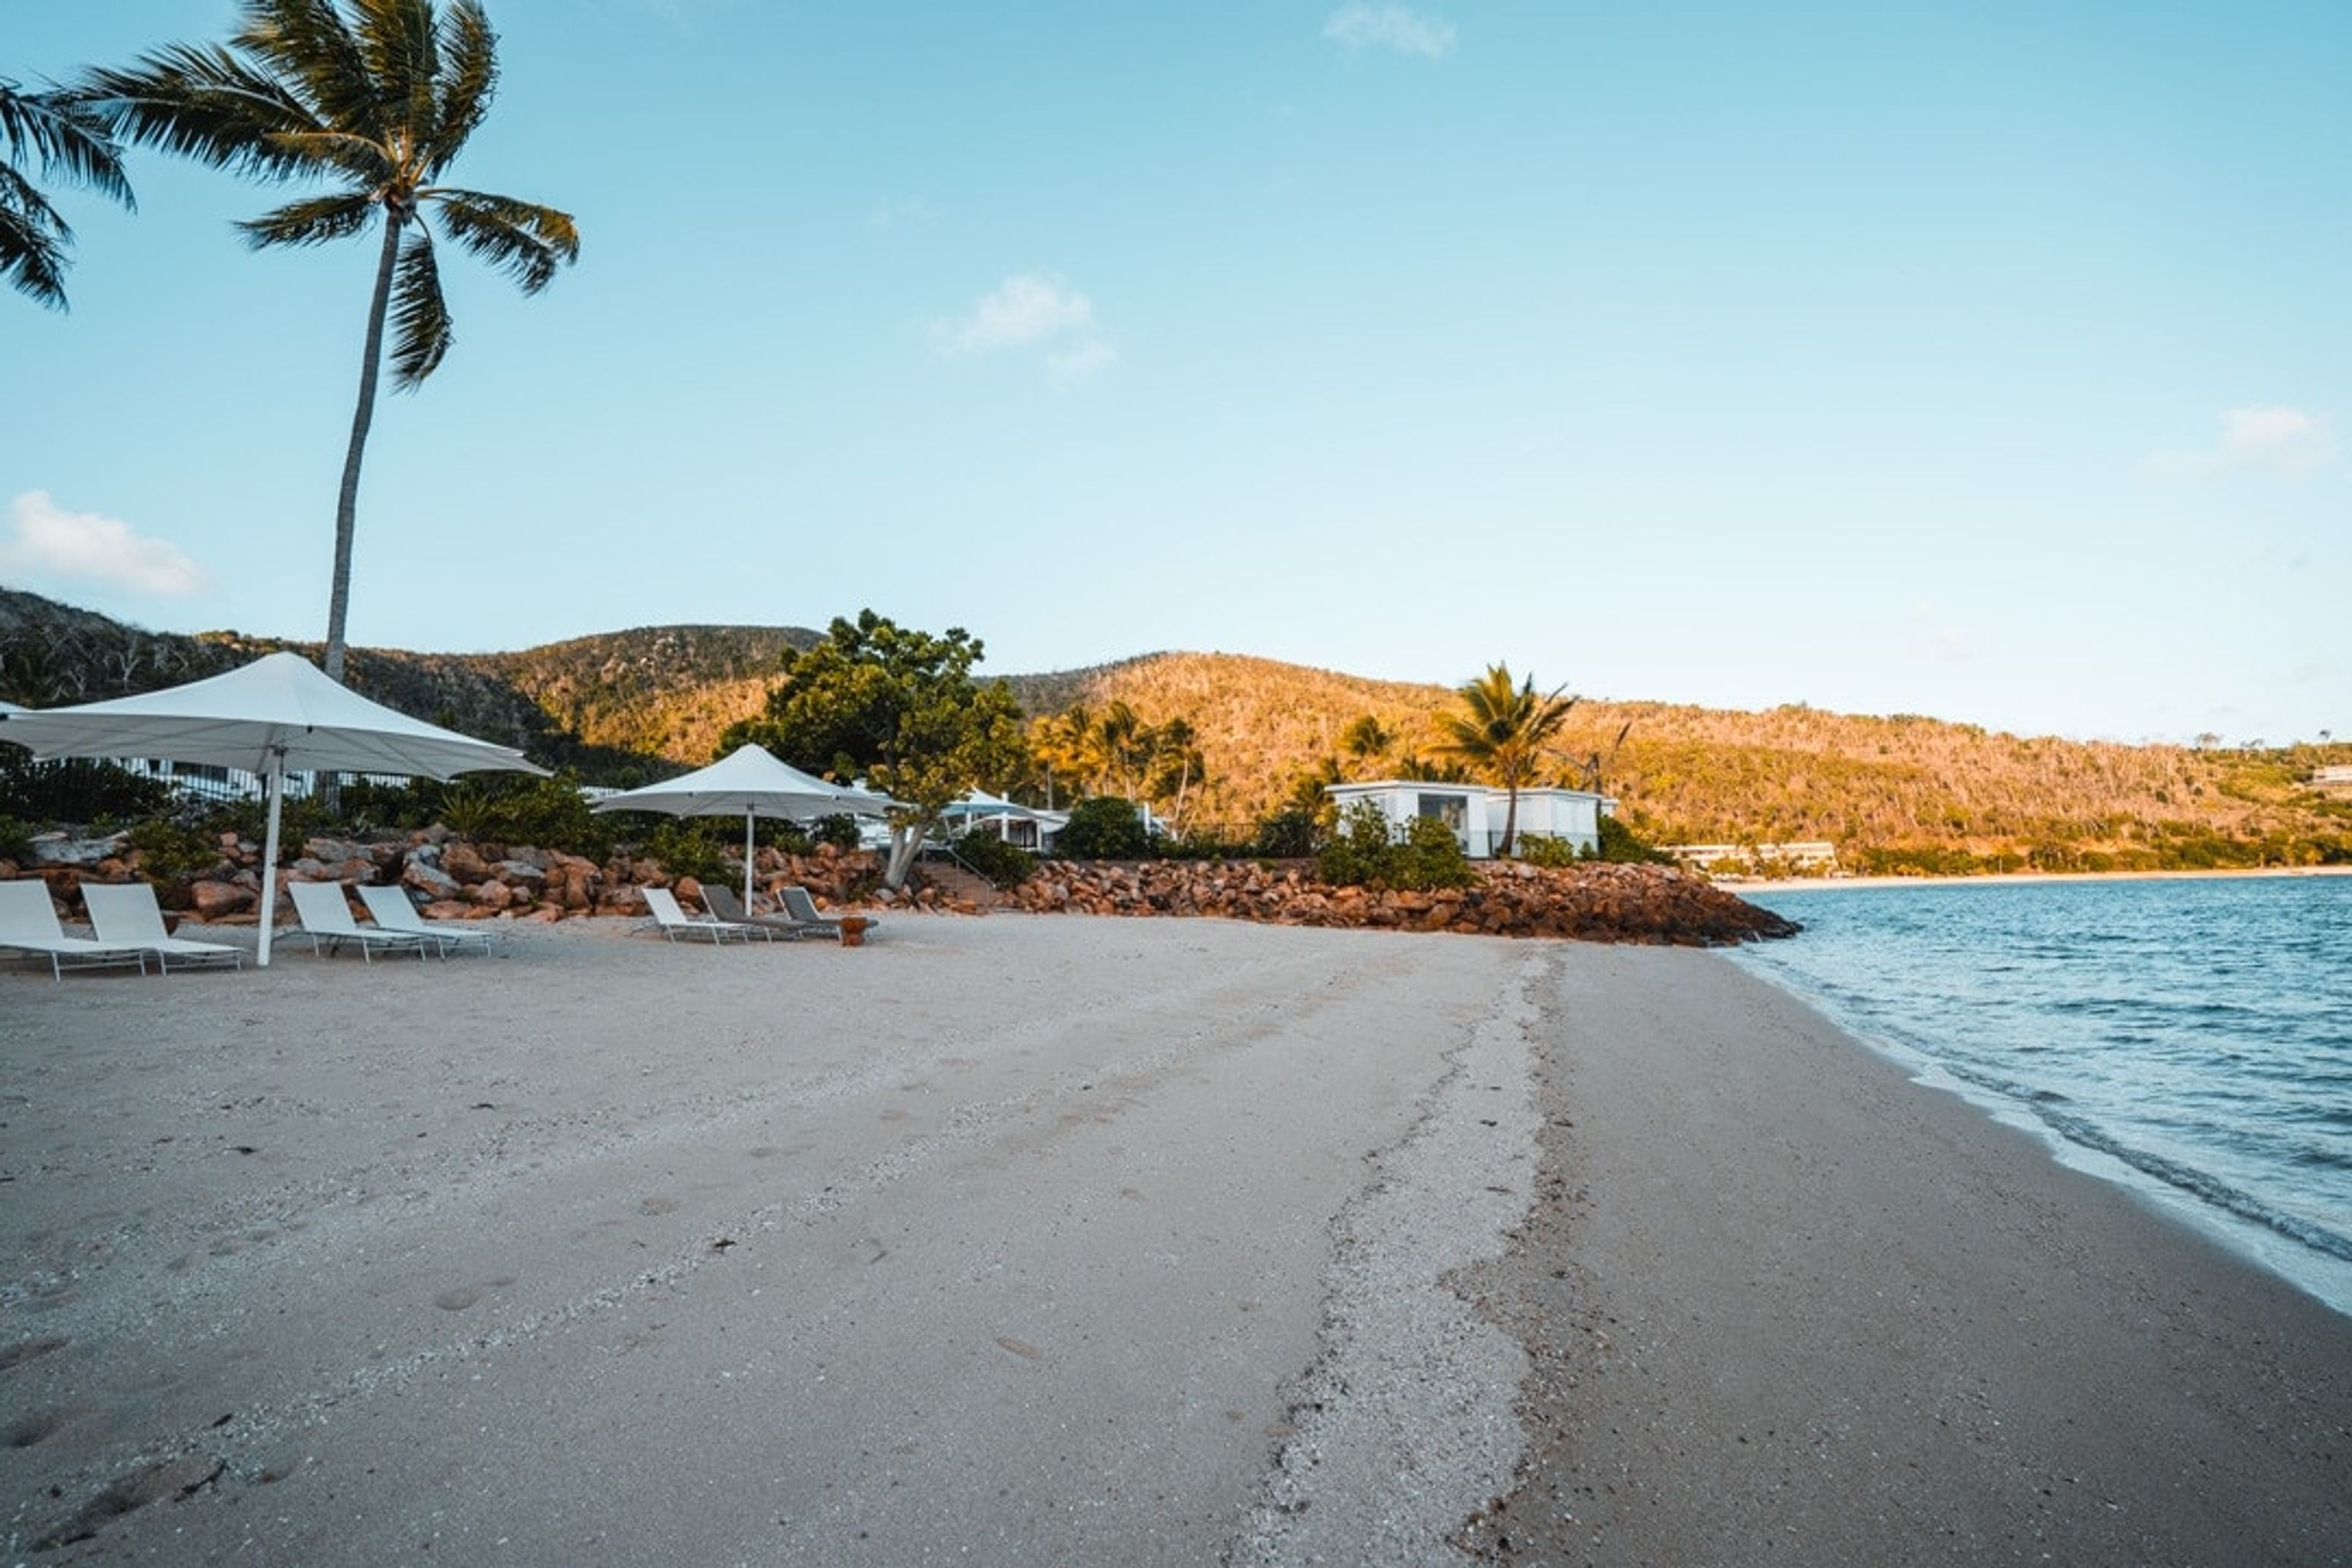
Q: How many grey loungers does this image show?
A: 2